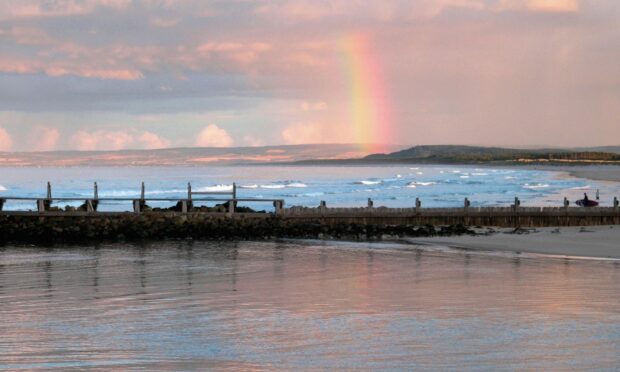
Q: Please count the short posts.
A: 7